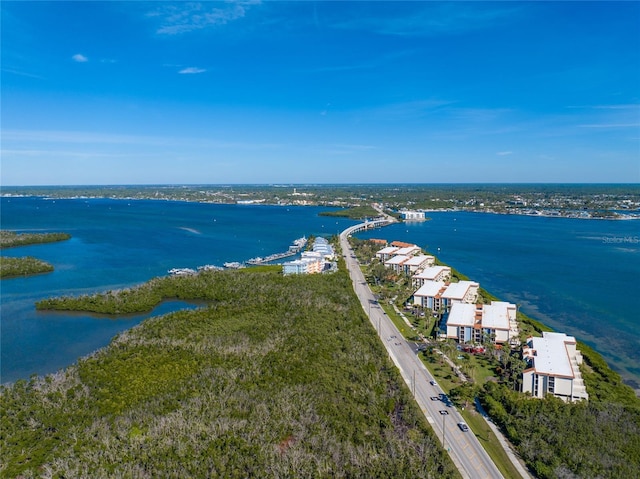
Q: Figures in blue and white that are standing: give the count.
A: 0